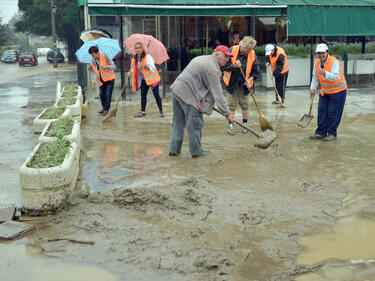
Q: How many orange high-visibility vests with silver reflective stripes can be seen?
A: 5